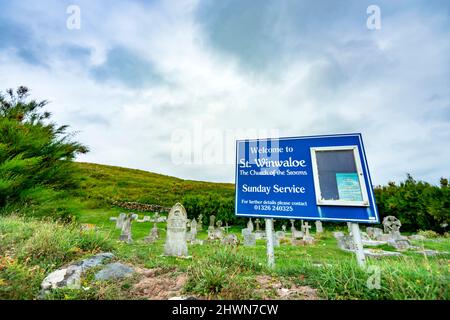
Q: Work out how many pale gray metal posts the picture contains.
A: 2